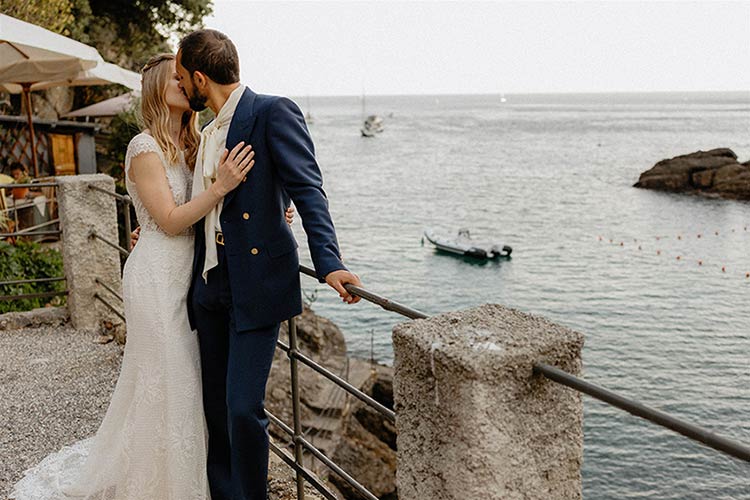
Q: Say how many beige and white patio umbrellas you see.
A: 3